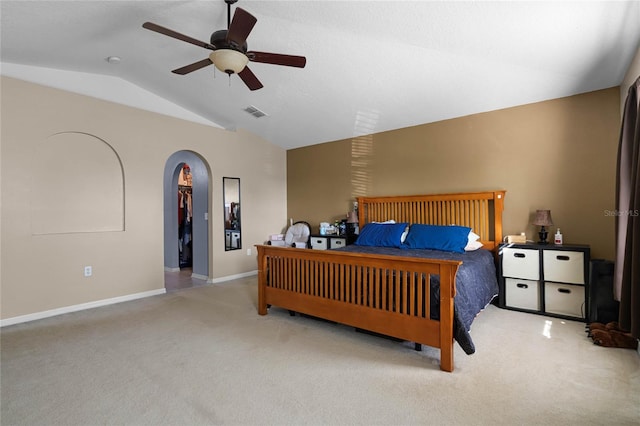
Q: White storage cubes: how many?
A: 6